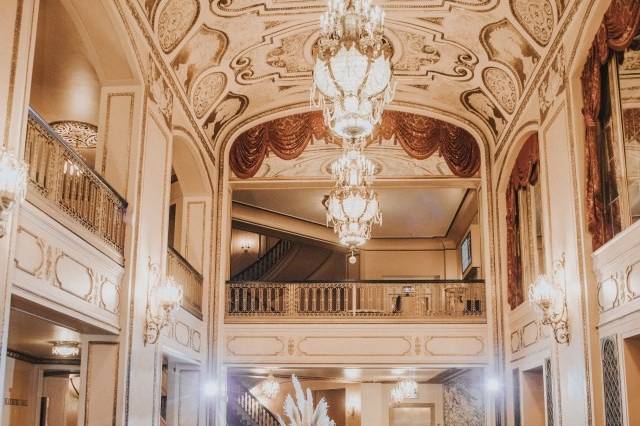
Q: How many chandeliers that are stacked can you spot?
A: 2